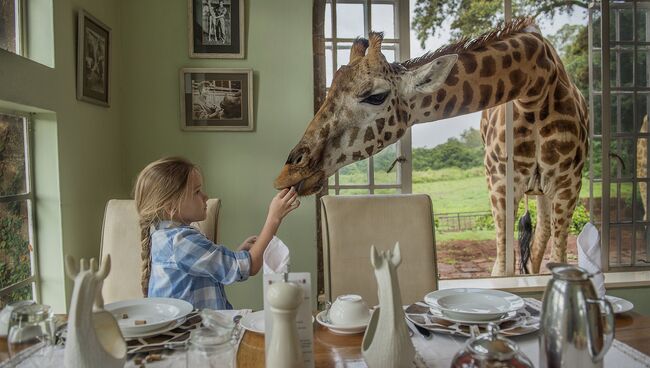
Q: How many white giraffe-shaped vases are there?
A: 2